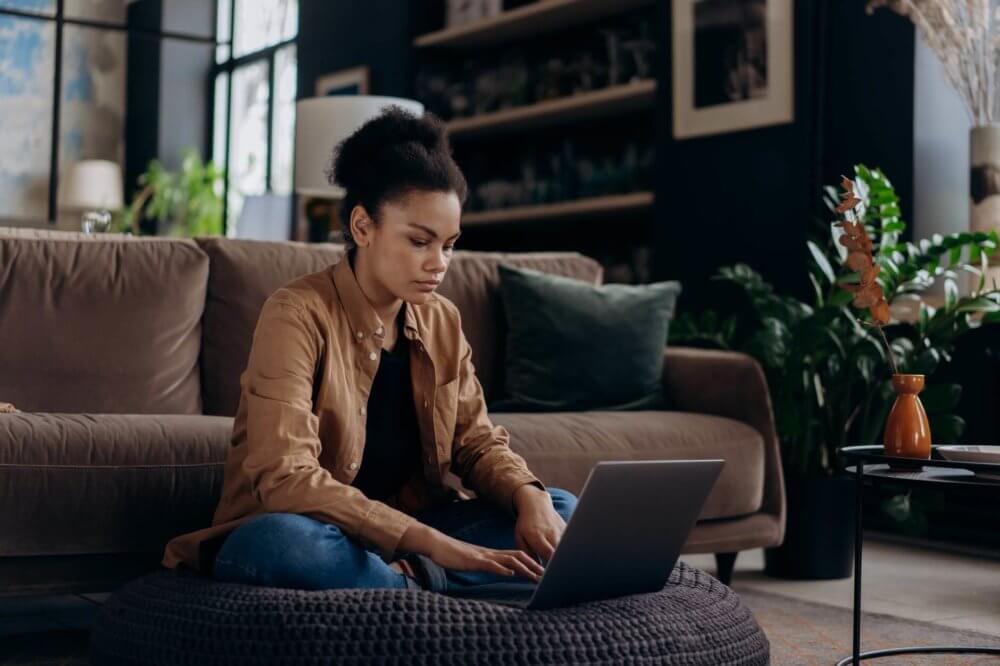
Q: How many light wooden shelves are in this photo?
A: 3